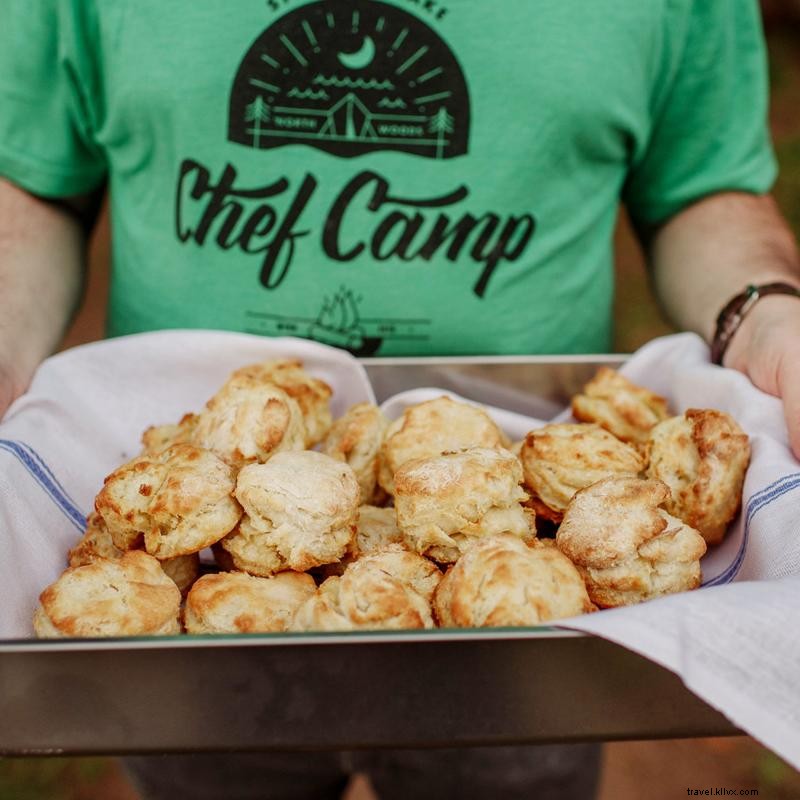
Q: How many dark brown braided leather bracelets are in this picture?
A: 1